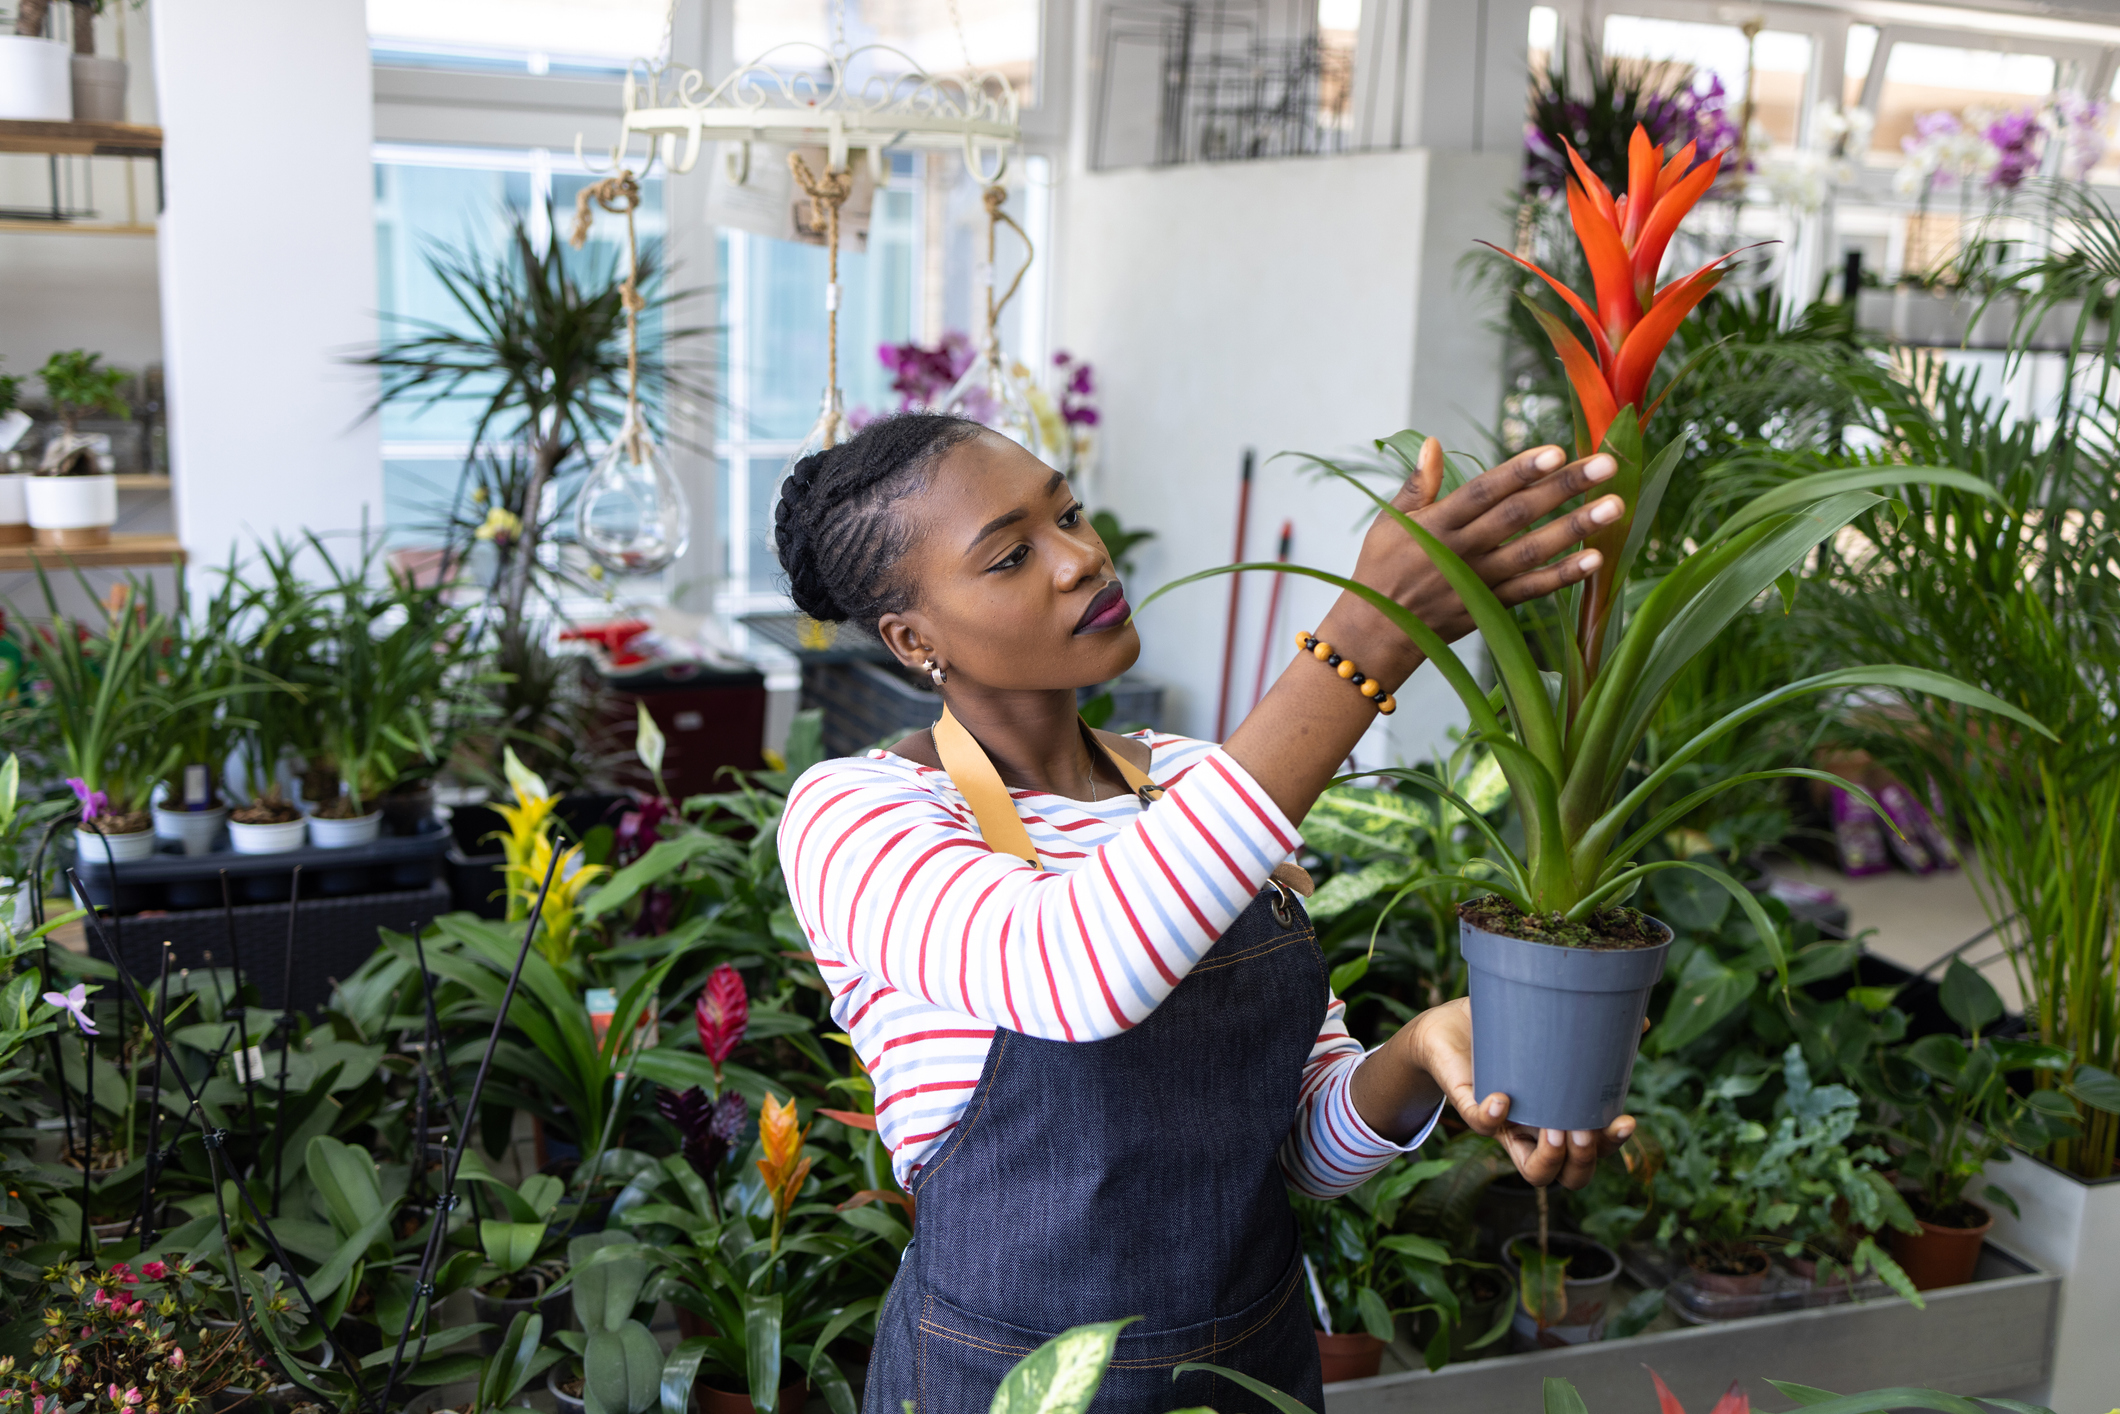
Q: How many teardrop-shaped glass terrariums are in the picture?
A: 3